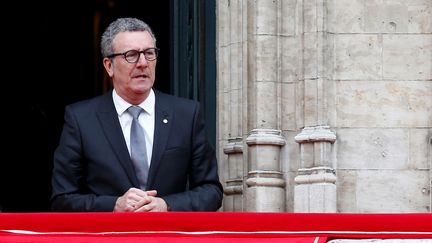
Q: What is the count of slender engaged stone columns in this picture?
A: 3